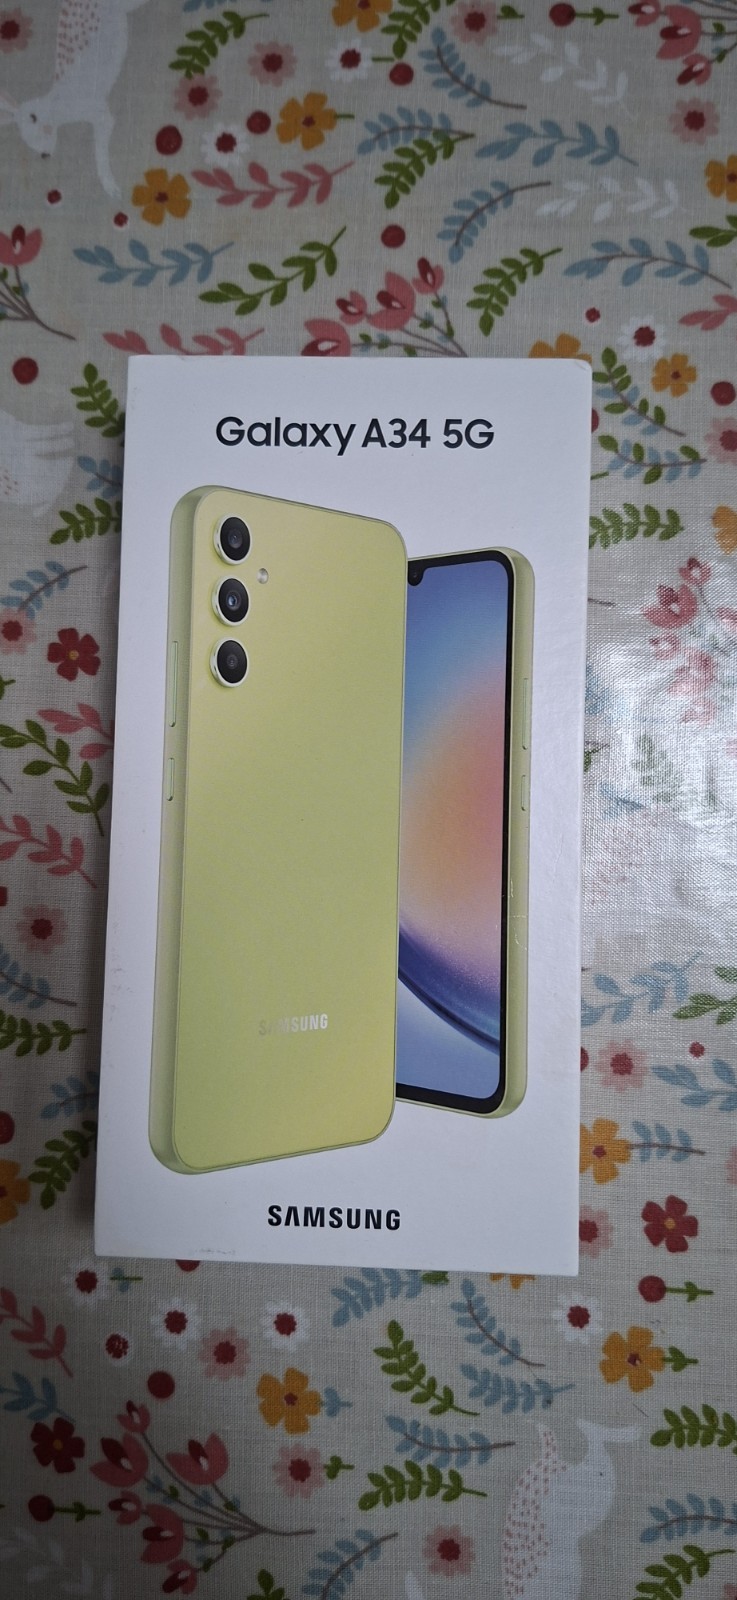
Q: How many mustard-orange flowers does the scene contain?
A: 12